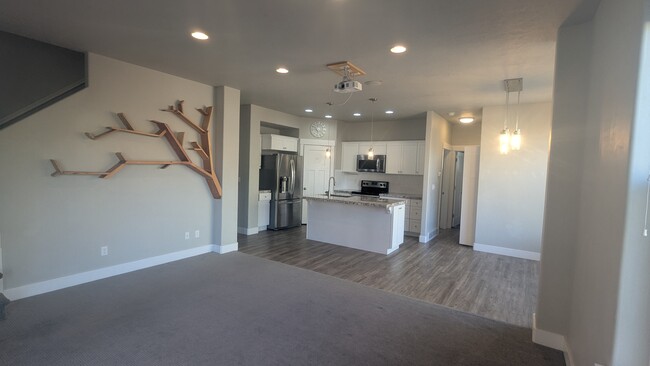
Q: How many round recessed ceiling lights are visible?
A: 7